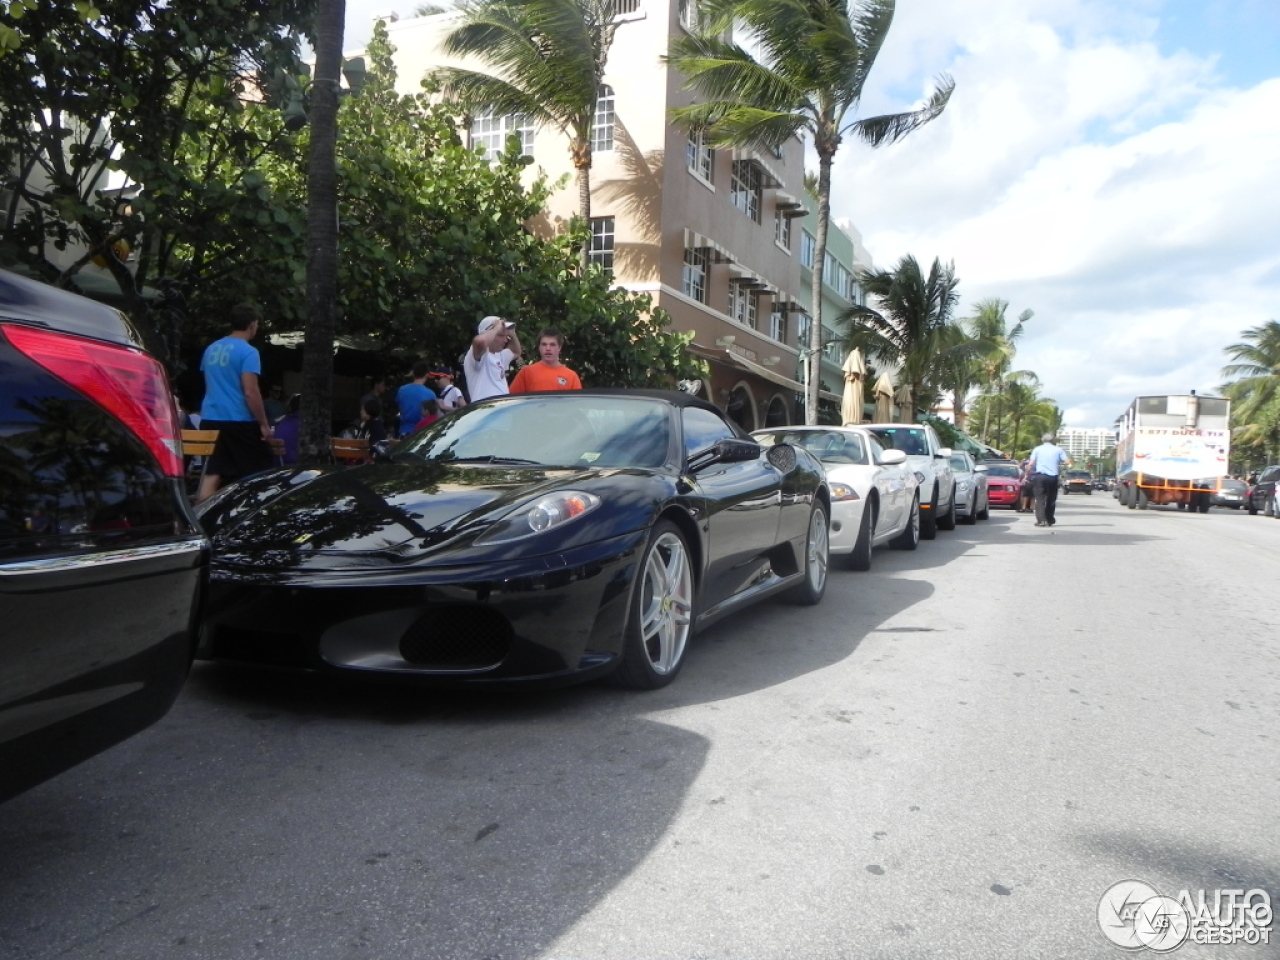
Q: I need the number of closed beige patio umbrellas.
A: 3